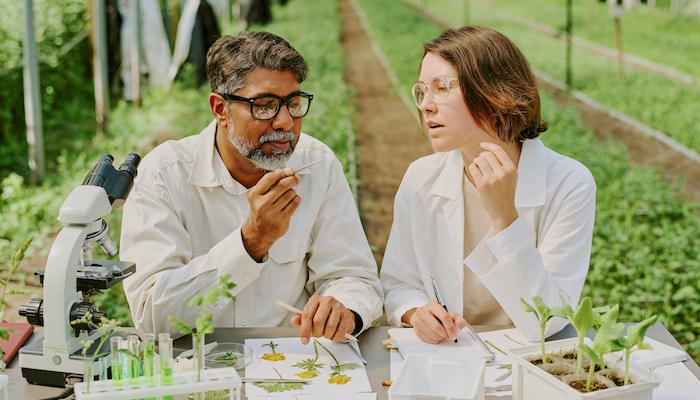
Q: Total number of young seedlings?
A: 5